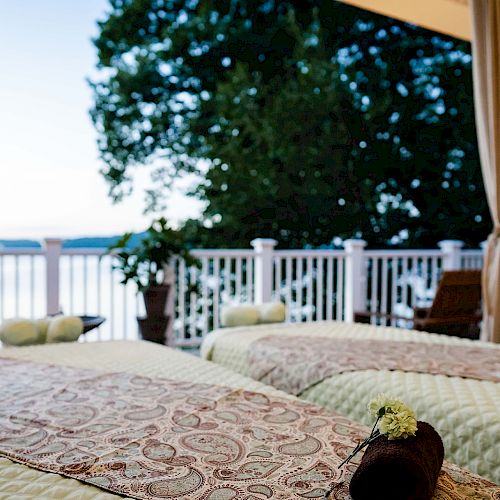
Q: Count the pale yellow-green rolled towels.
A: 4